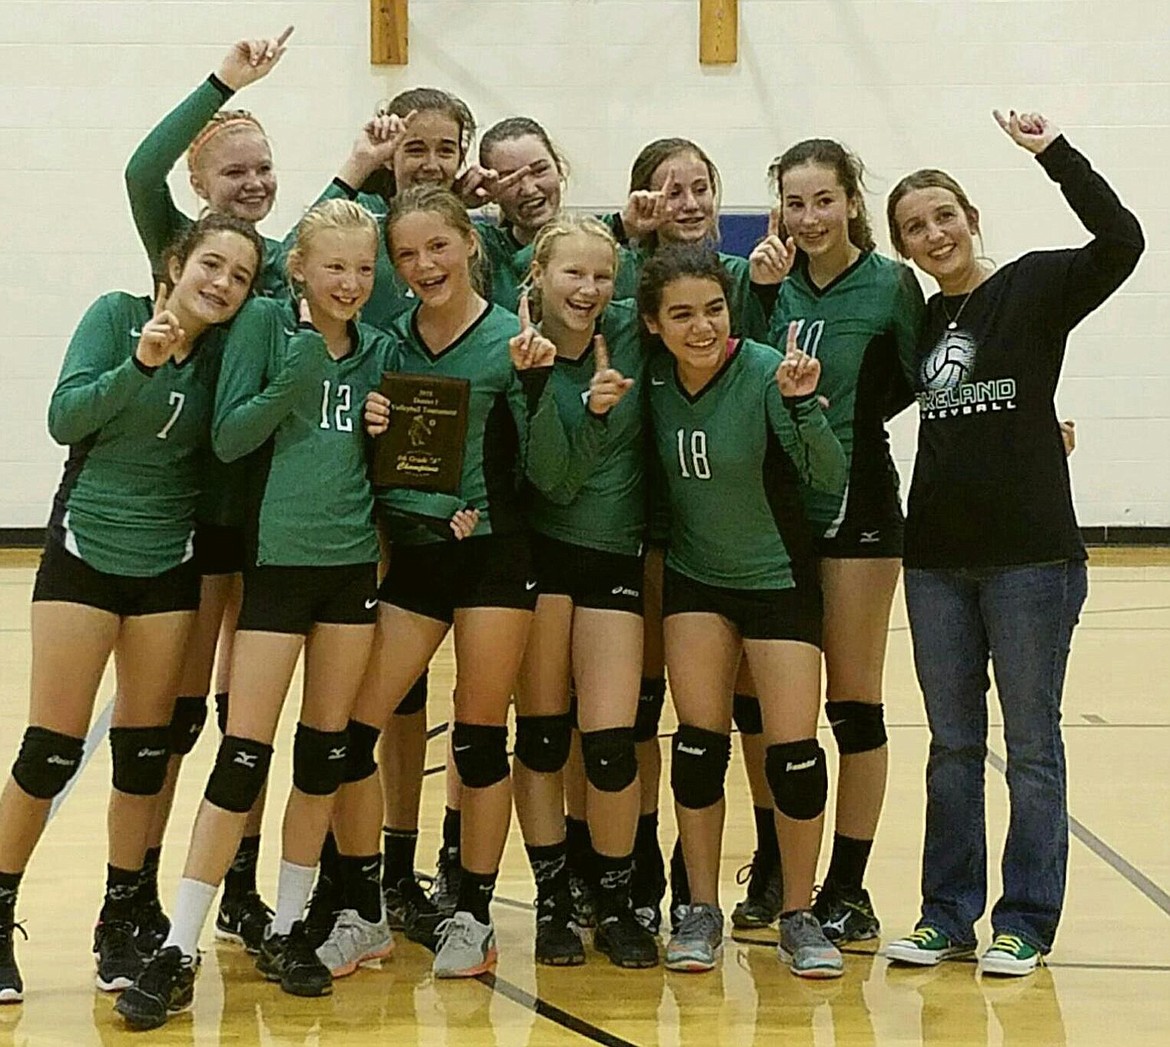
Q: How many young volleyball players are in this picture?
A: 10